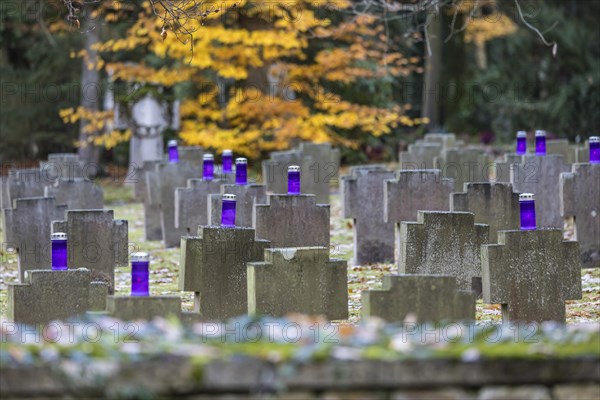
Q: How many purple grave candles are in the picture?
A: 12